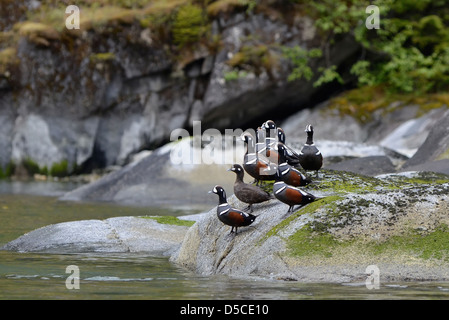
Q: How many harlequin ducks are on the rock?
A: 9